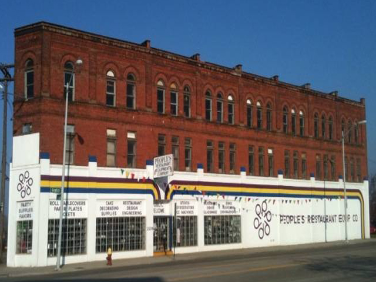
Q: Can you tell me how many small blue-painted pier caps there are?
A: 9